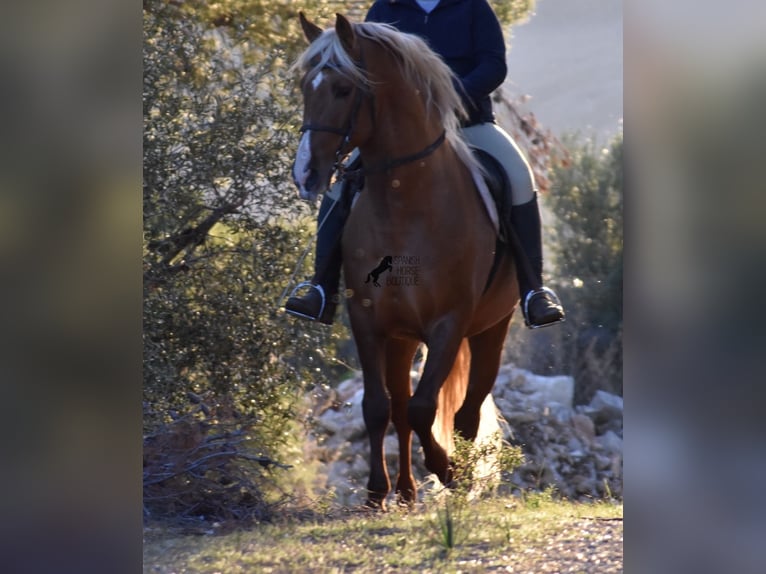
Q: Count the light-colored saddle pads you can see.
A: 1